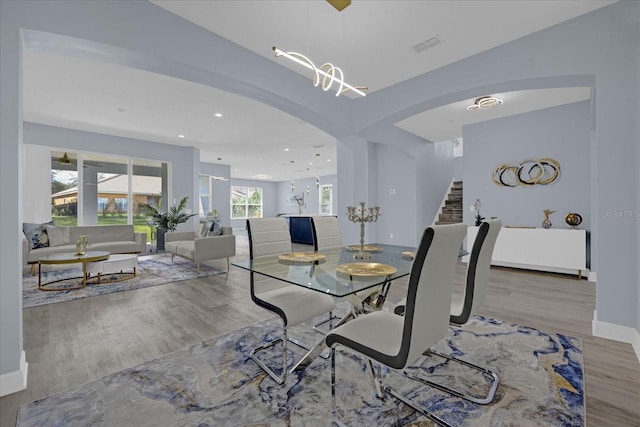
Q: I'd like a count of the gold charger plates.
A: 4